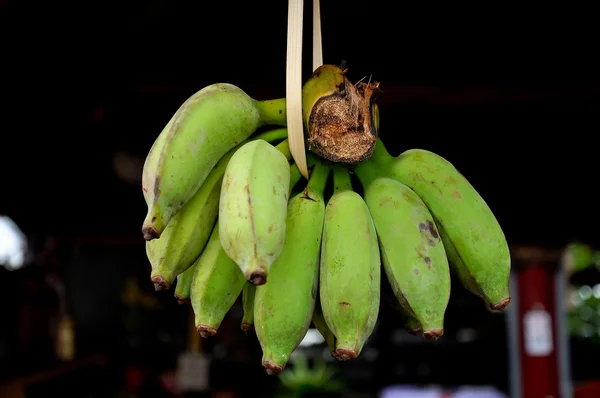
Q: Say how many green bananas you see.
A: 12